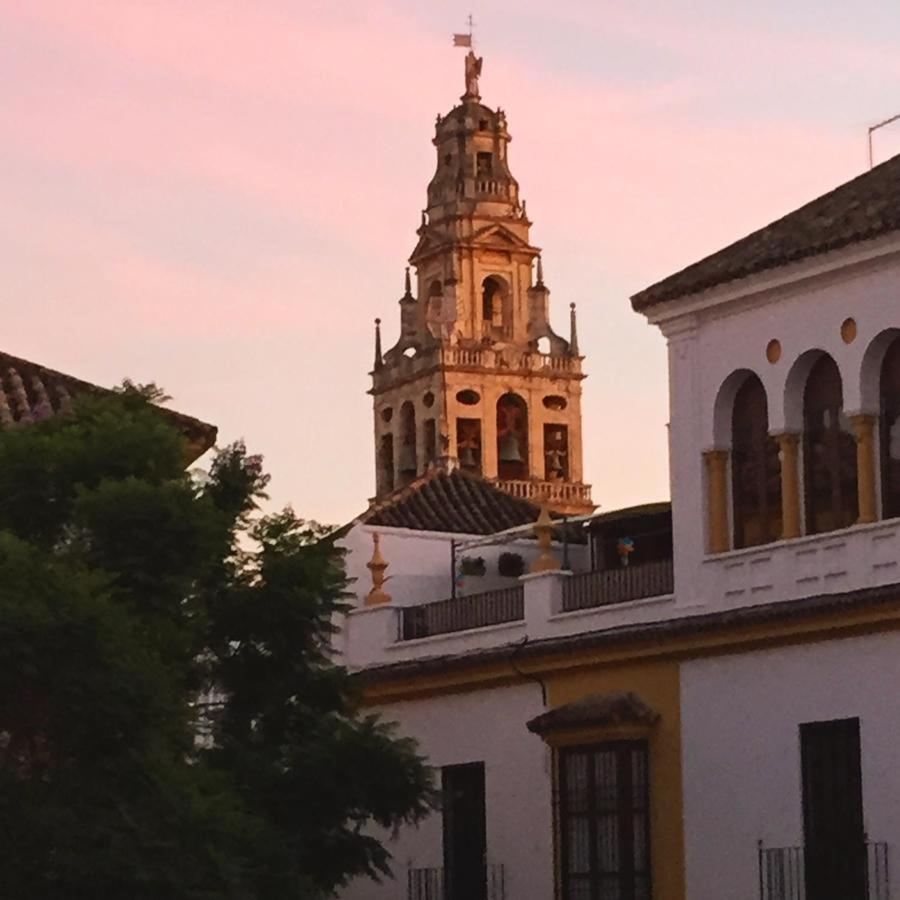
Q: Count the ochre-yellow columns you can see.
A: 3